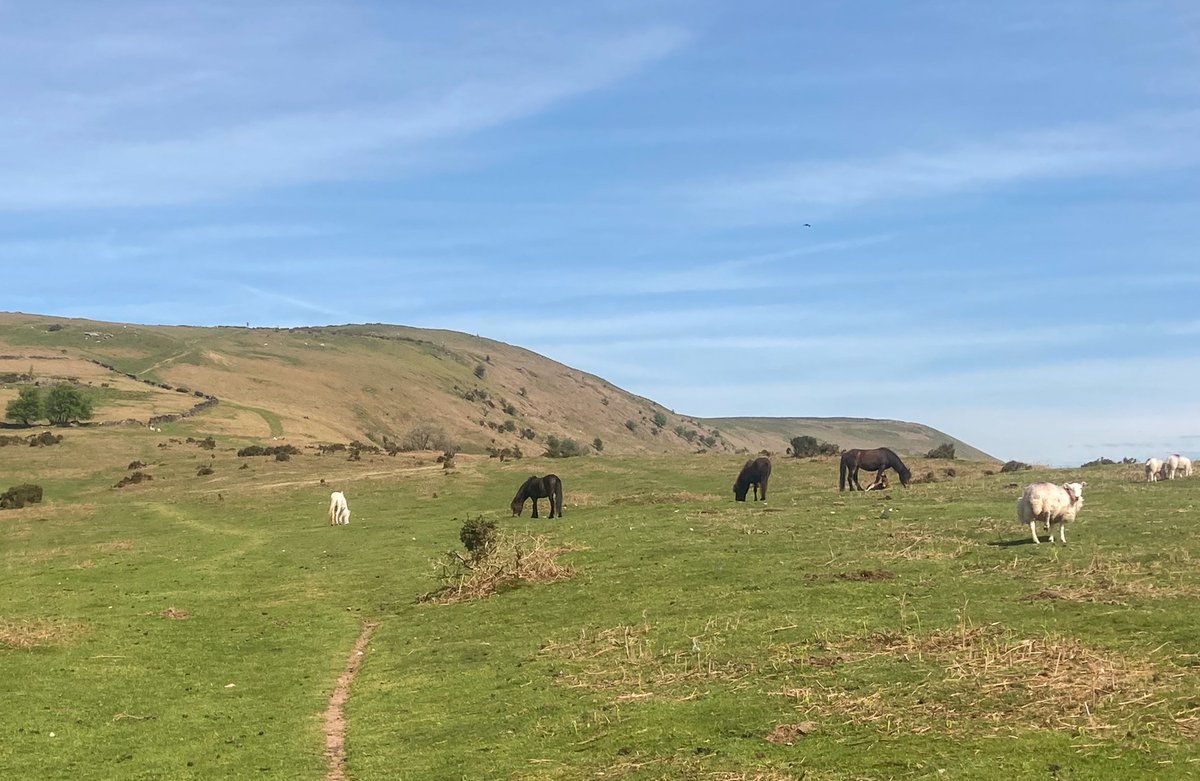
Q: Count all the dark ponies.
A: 3